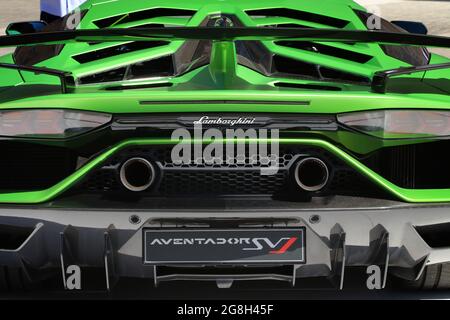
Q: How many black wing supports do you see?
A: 2